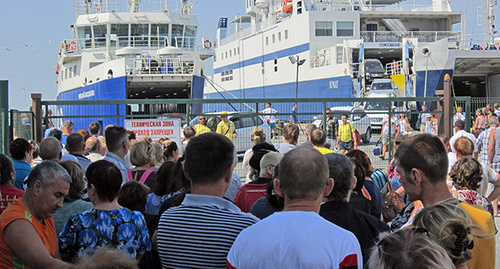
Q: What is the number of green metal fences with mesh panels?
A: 1